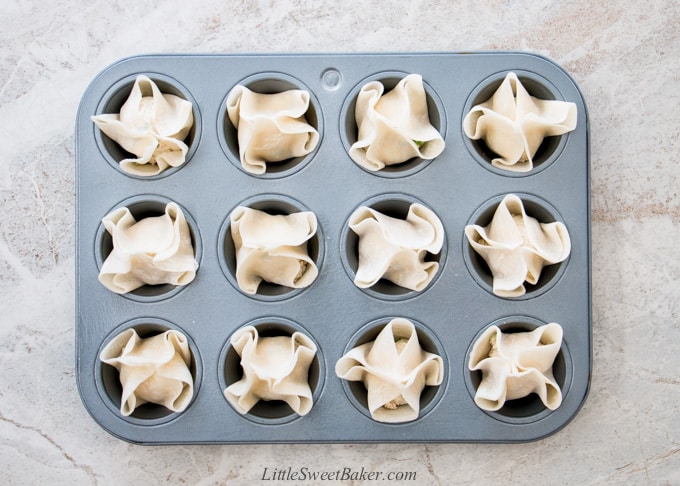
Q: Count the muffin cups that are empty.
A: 0